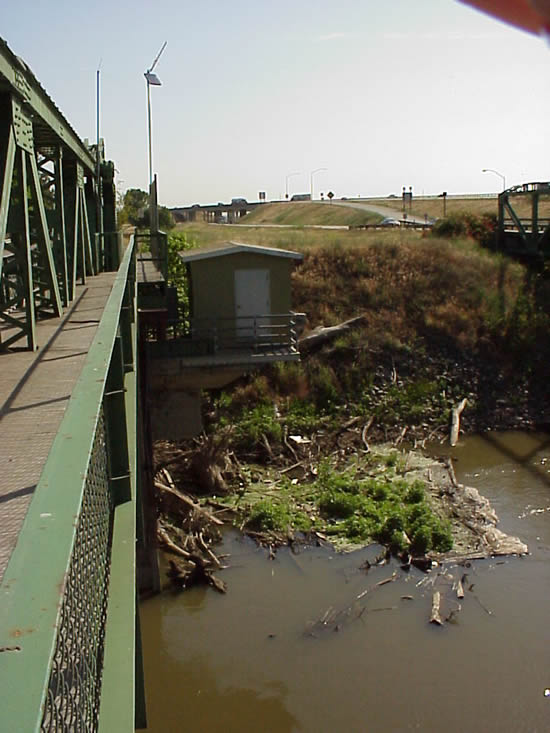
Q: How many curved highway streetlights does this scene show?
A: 3